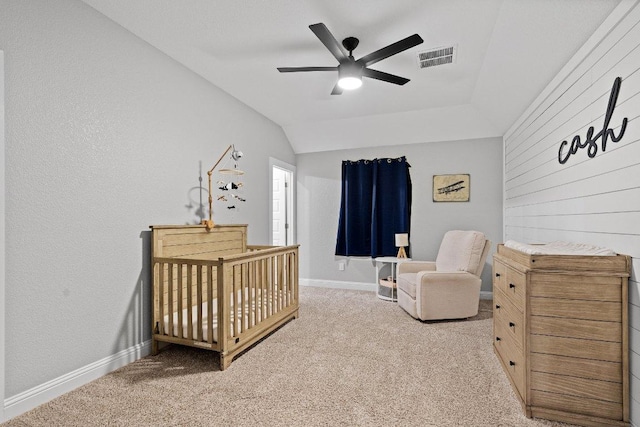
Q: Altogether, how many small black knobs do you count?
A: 6